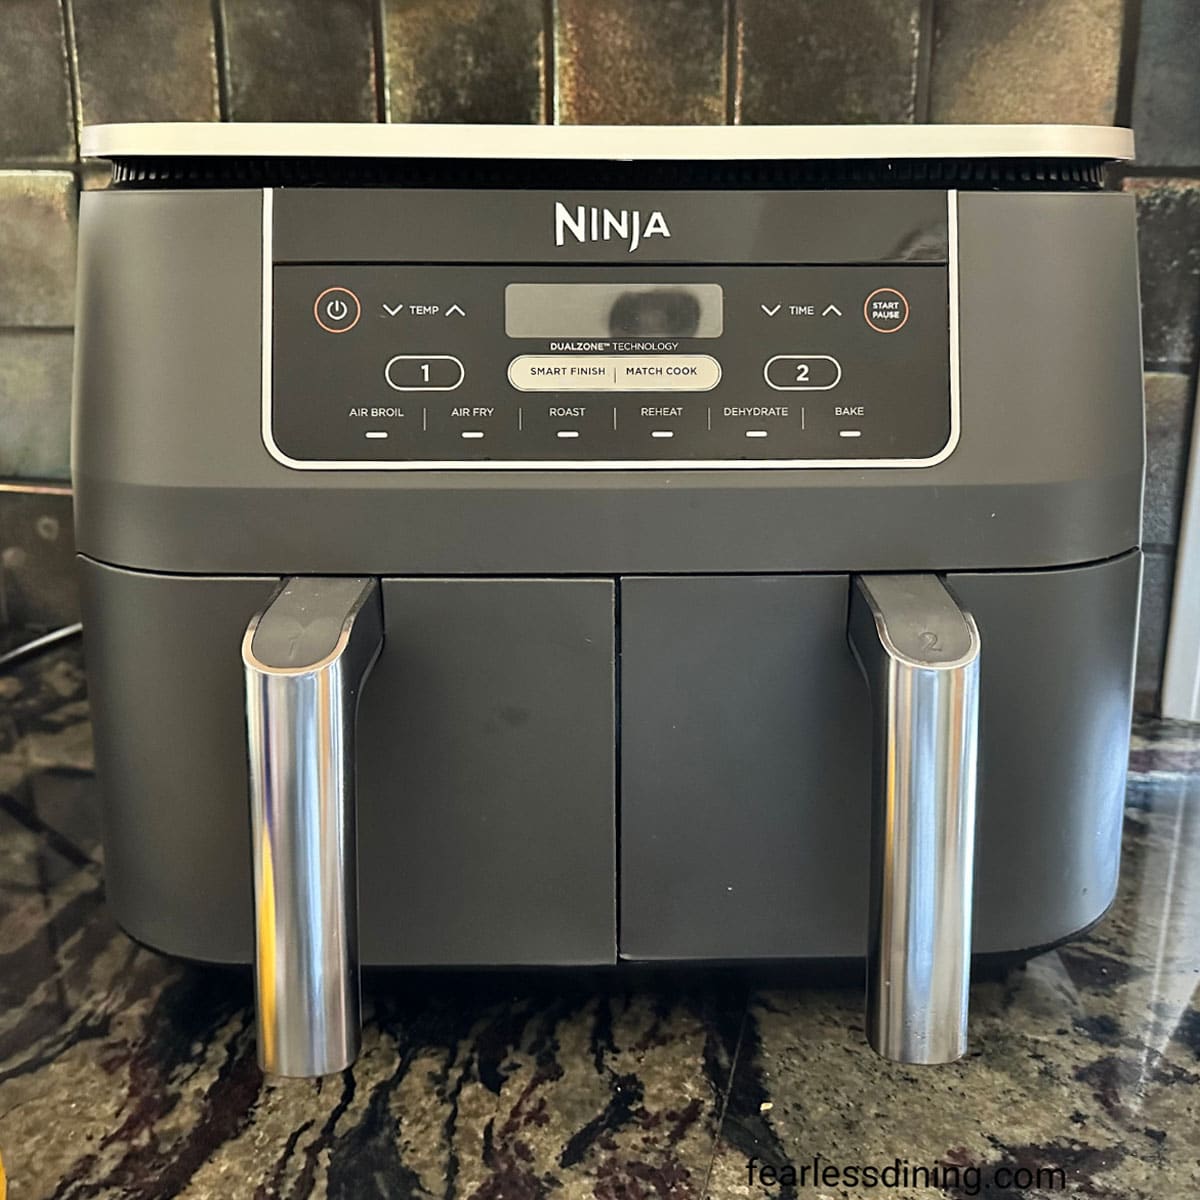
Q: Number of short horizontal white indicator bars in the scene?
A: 6